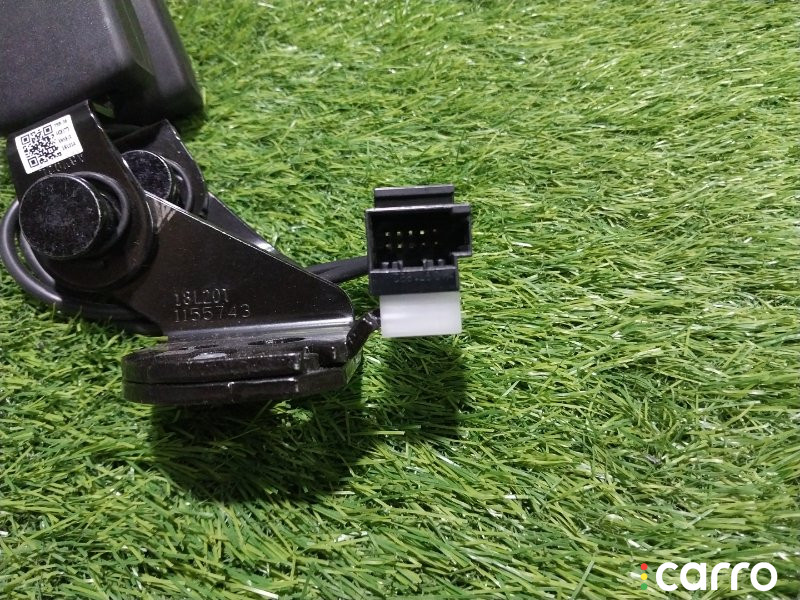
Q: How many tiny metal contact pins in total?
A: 10